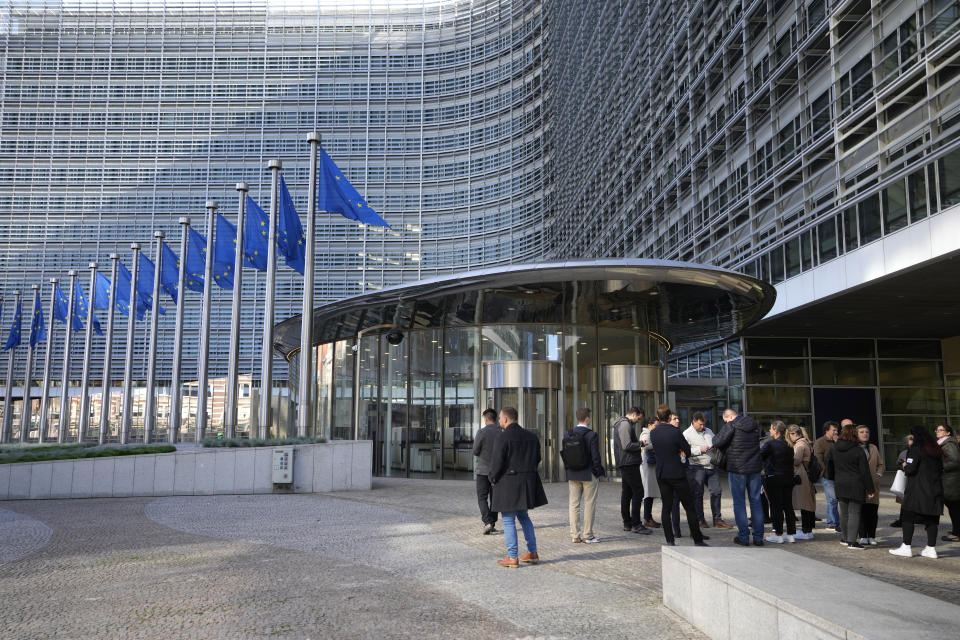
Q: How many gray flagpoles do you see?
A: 13